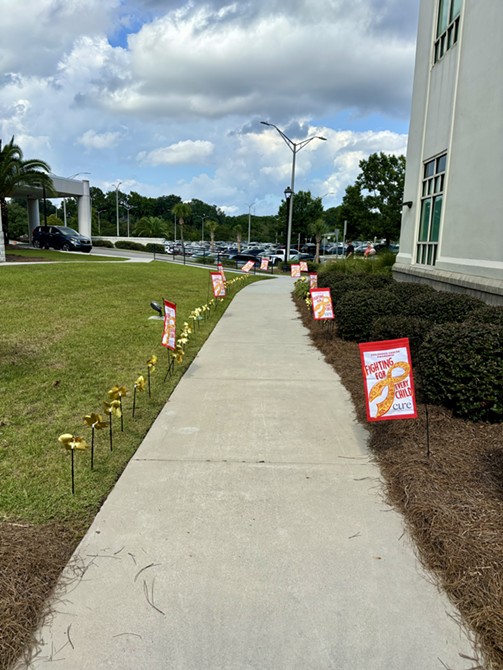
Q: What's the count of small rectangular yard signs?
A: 10